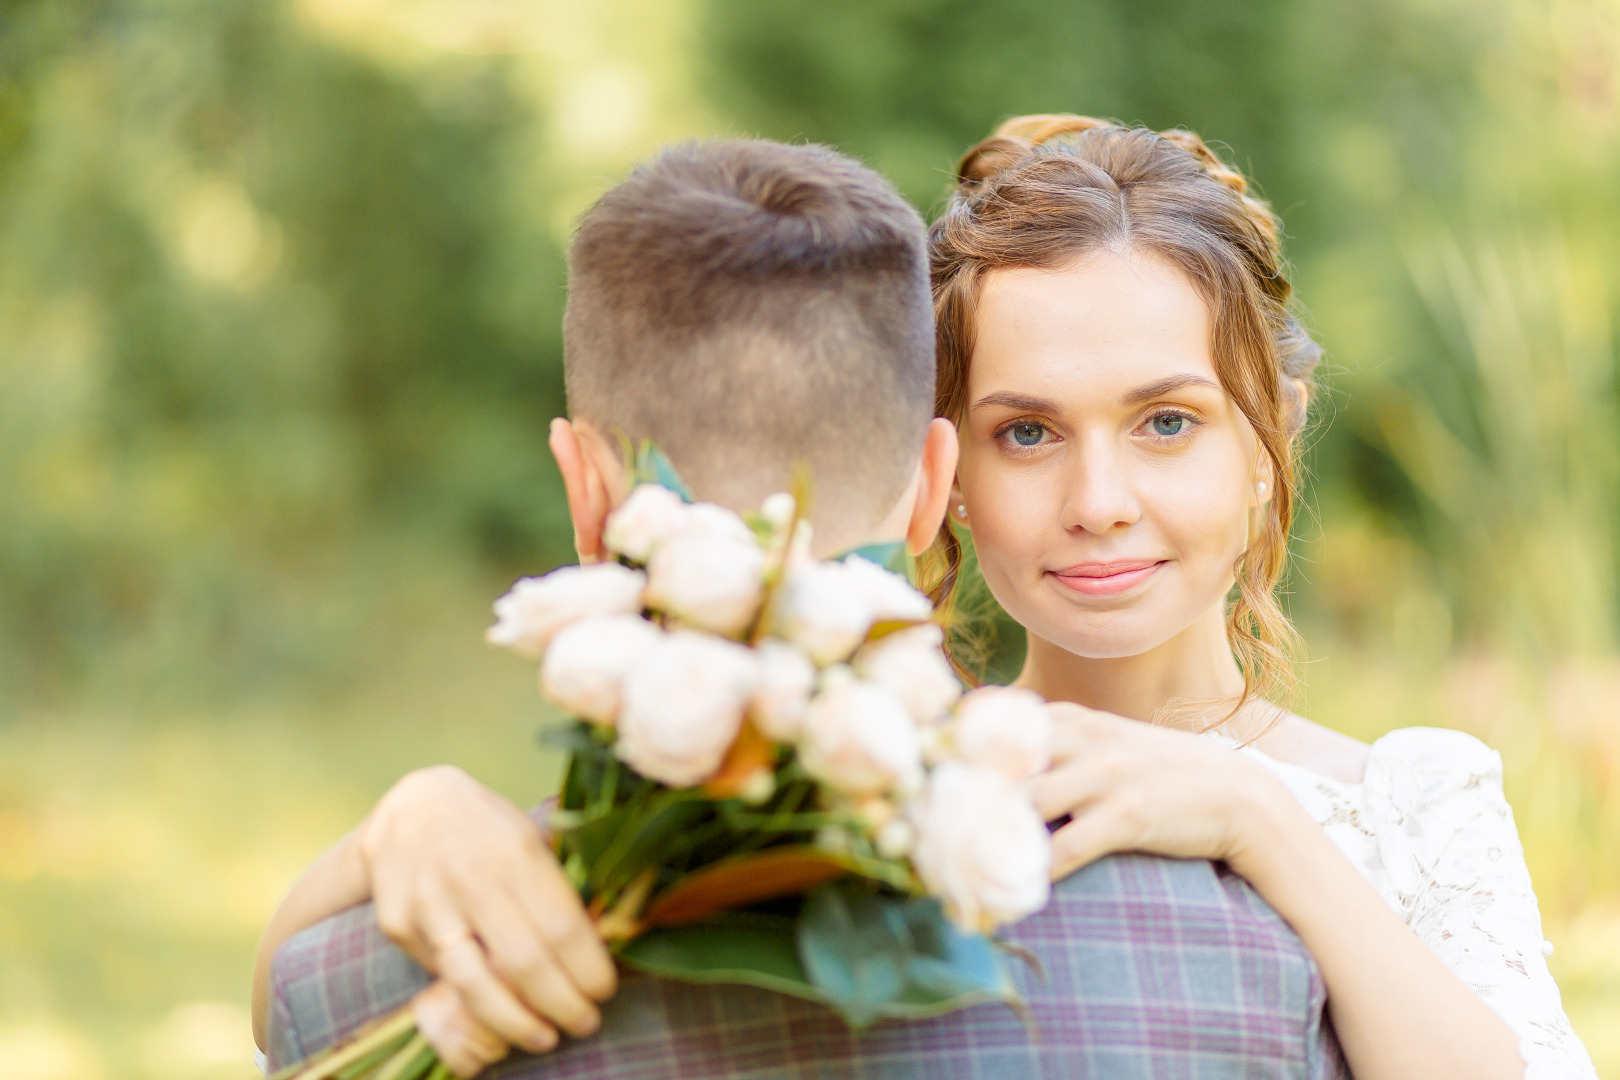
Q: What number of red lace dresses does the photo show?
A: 0